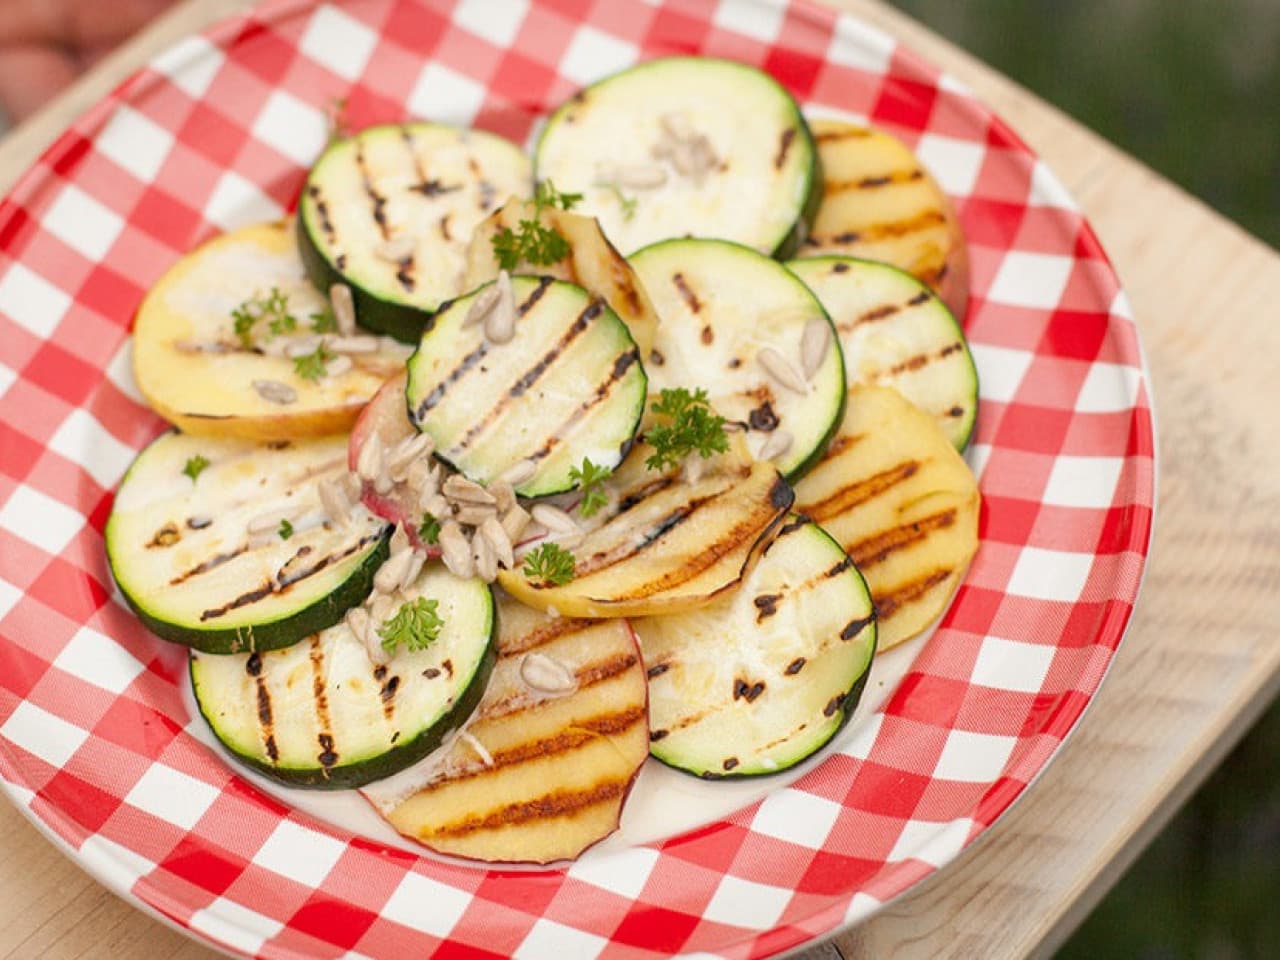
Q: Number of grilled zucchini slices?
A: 8